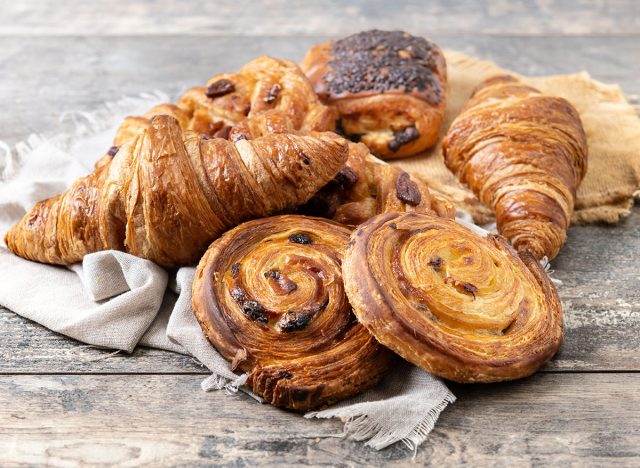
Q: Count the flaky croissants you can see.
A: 2